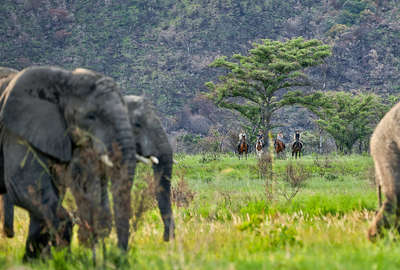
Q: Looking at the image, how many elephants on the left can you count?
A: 2